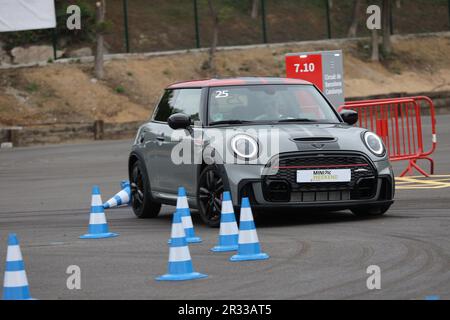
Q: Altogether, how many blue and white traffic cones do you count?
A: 7